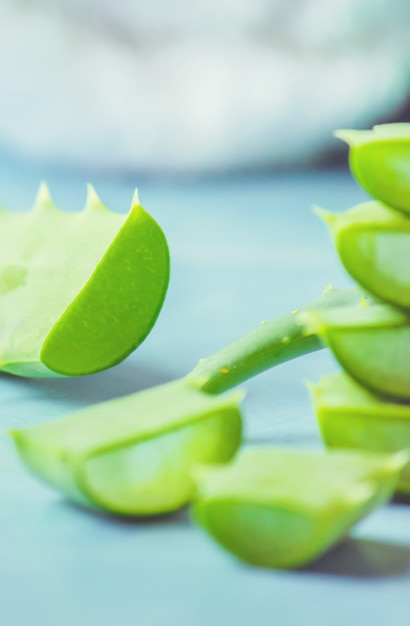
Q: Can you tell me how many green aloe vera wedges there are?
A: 7